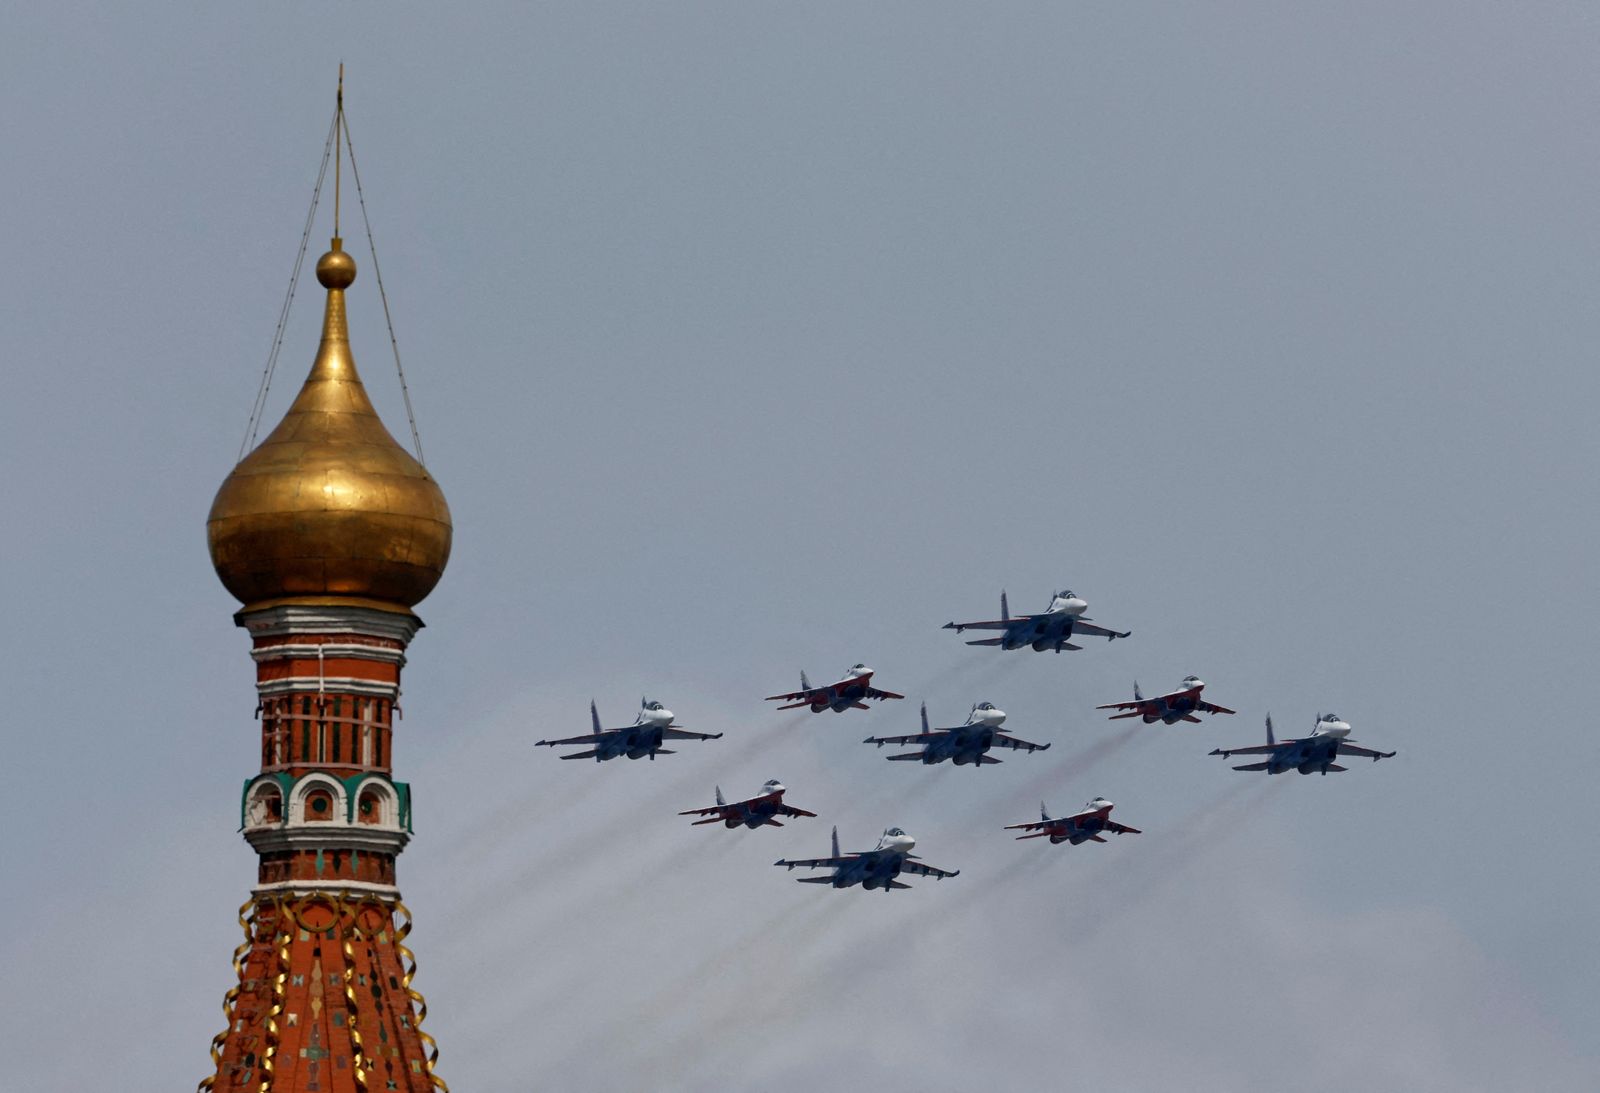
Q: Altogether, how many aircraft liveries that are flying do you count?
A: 2